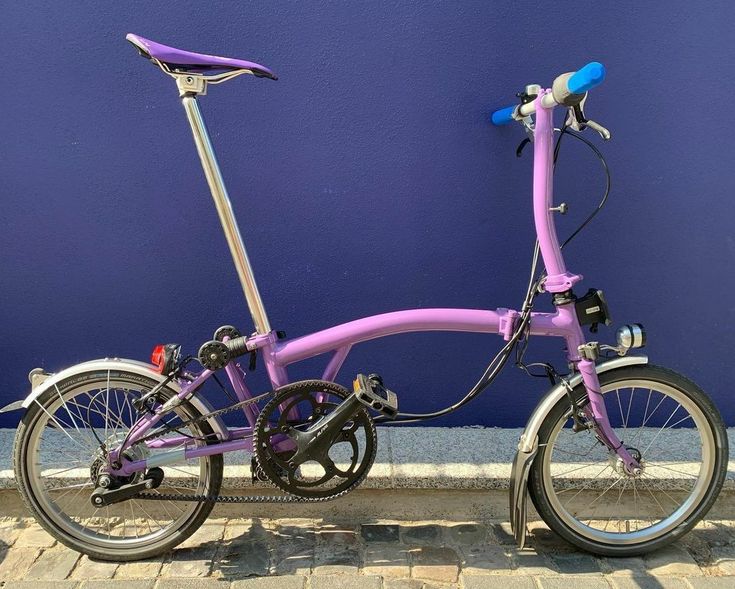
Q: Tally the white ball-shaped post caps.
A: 0